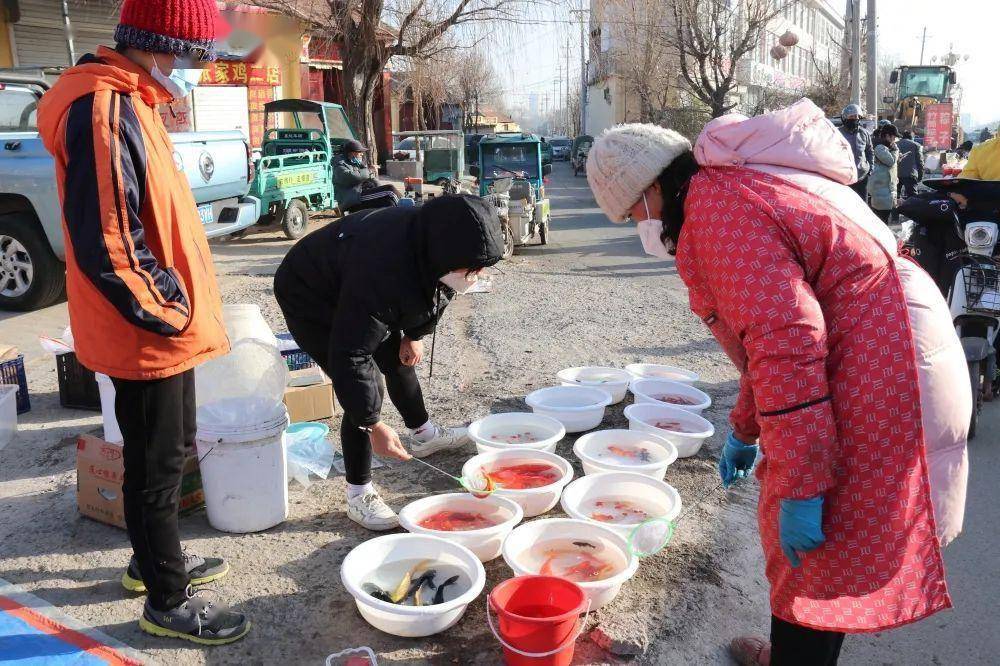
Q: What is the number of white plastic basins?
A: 12